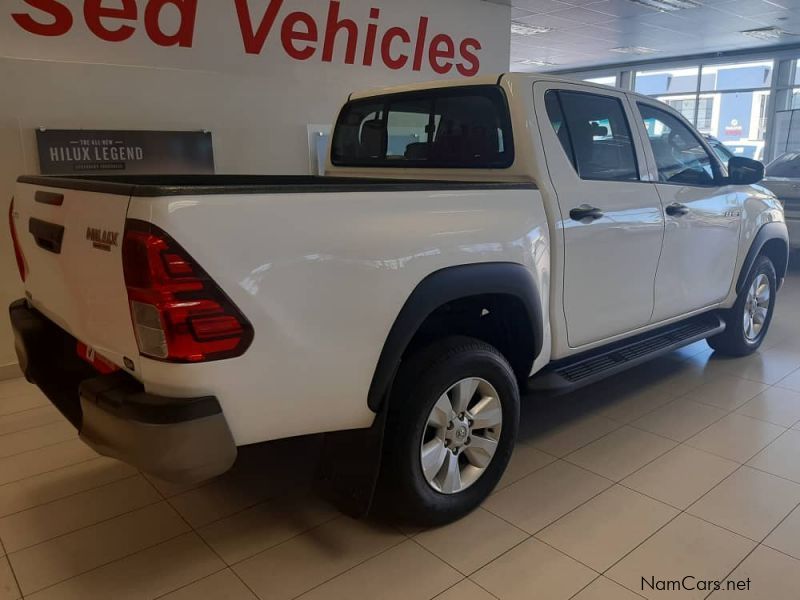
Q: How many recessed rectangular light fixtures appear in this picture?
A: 5